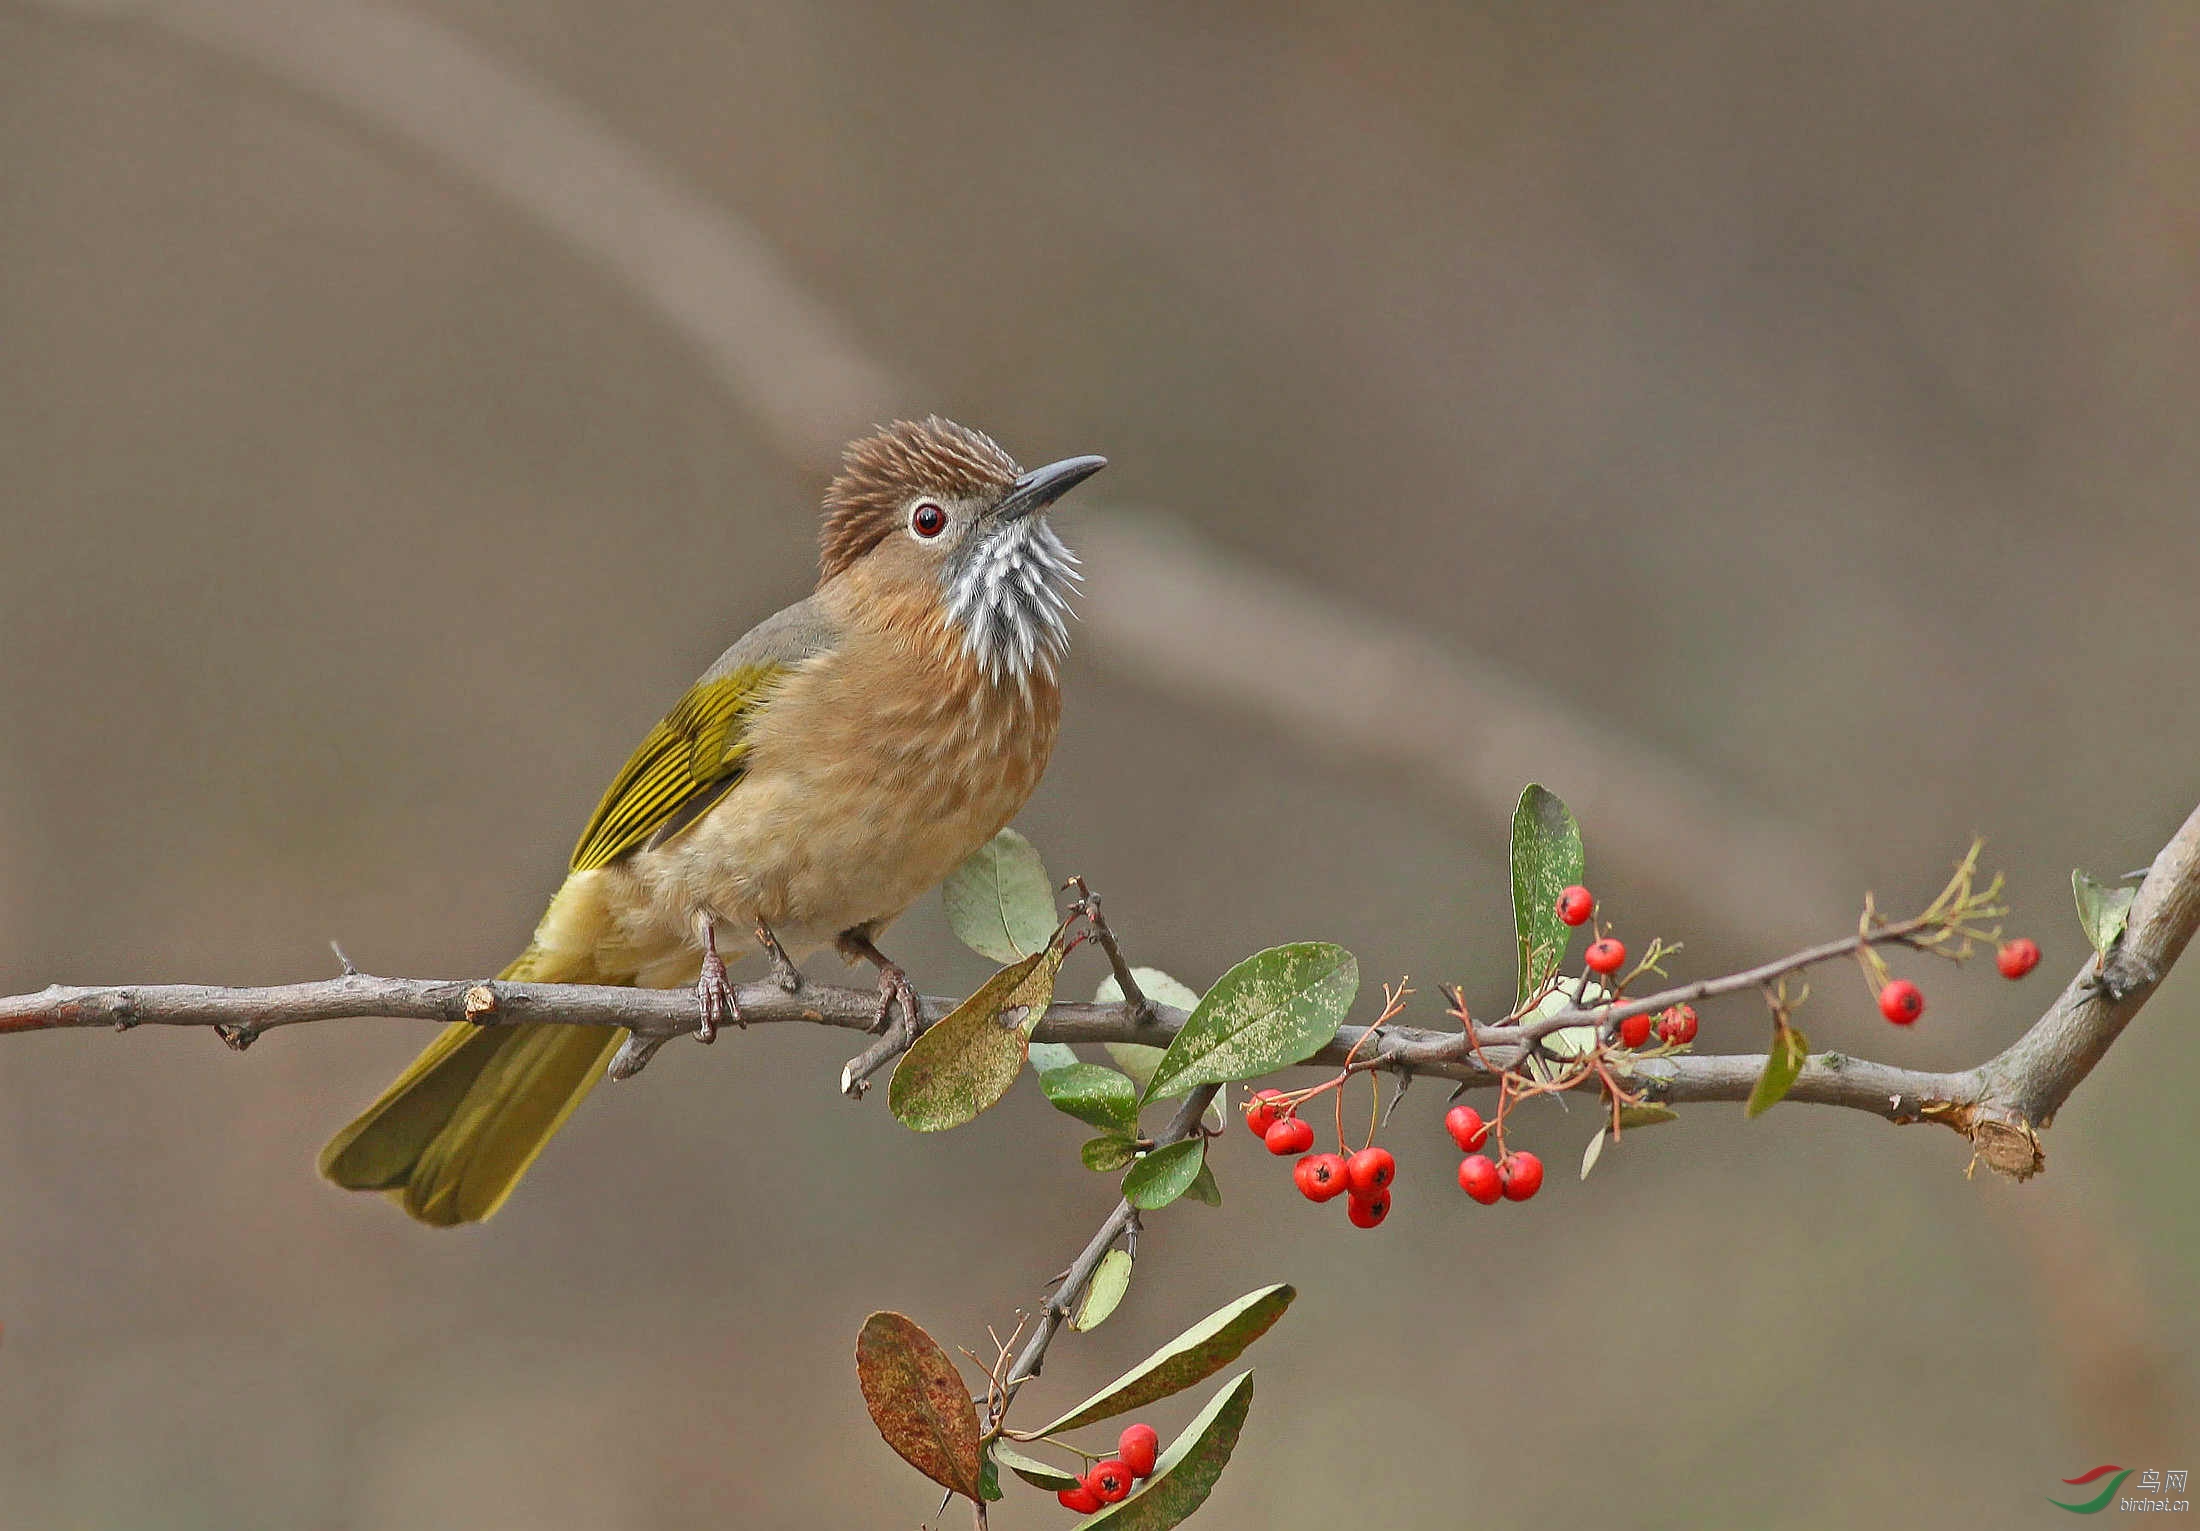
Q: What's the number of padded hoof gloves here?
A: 0